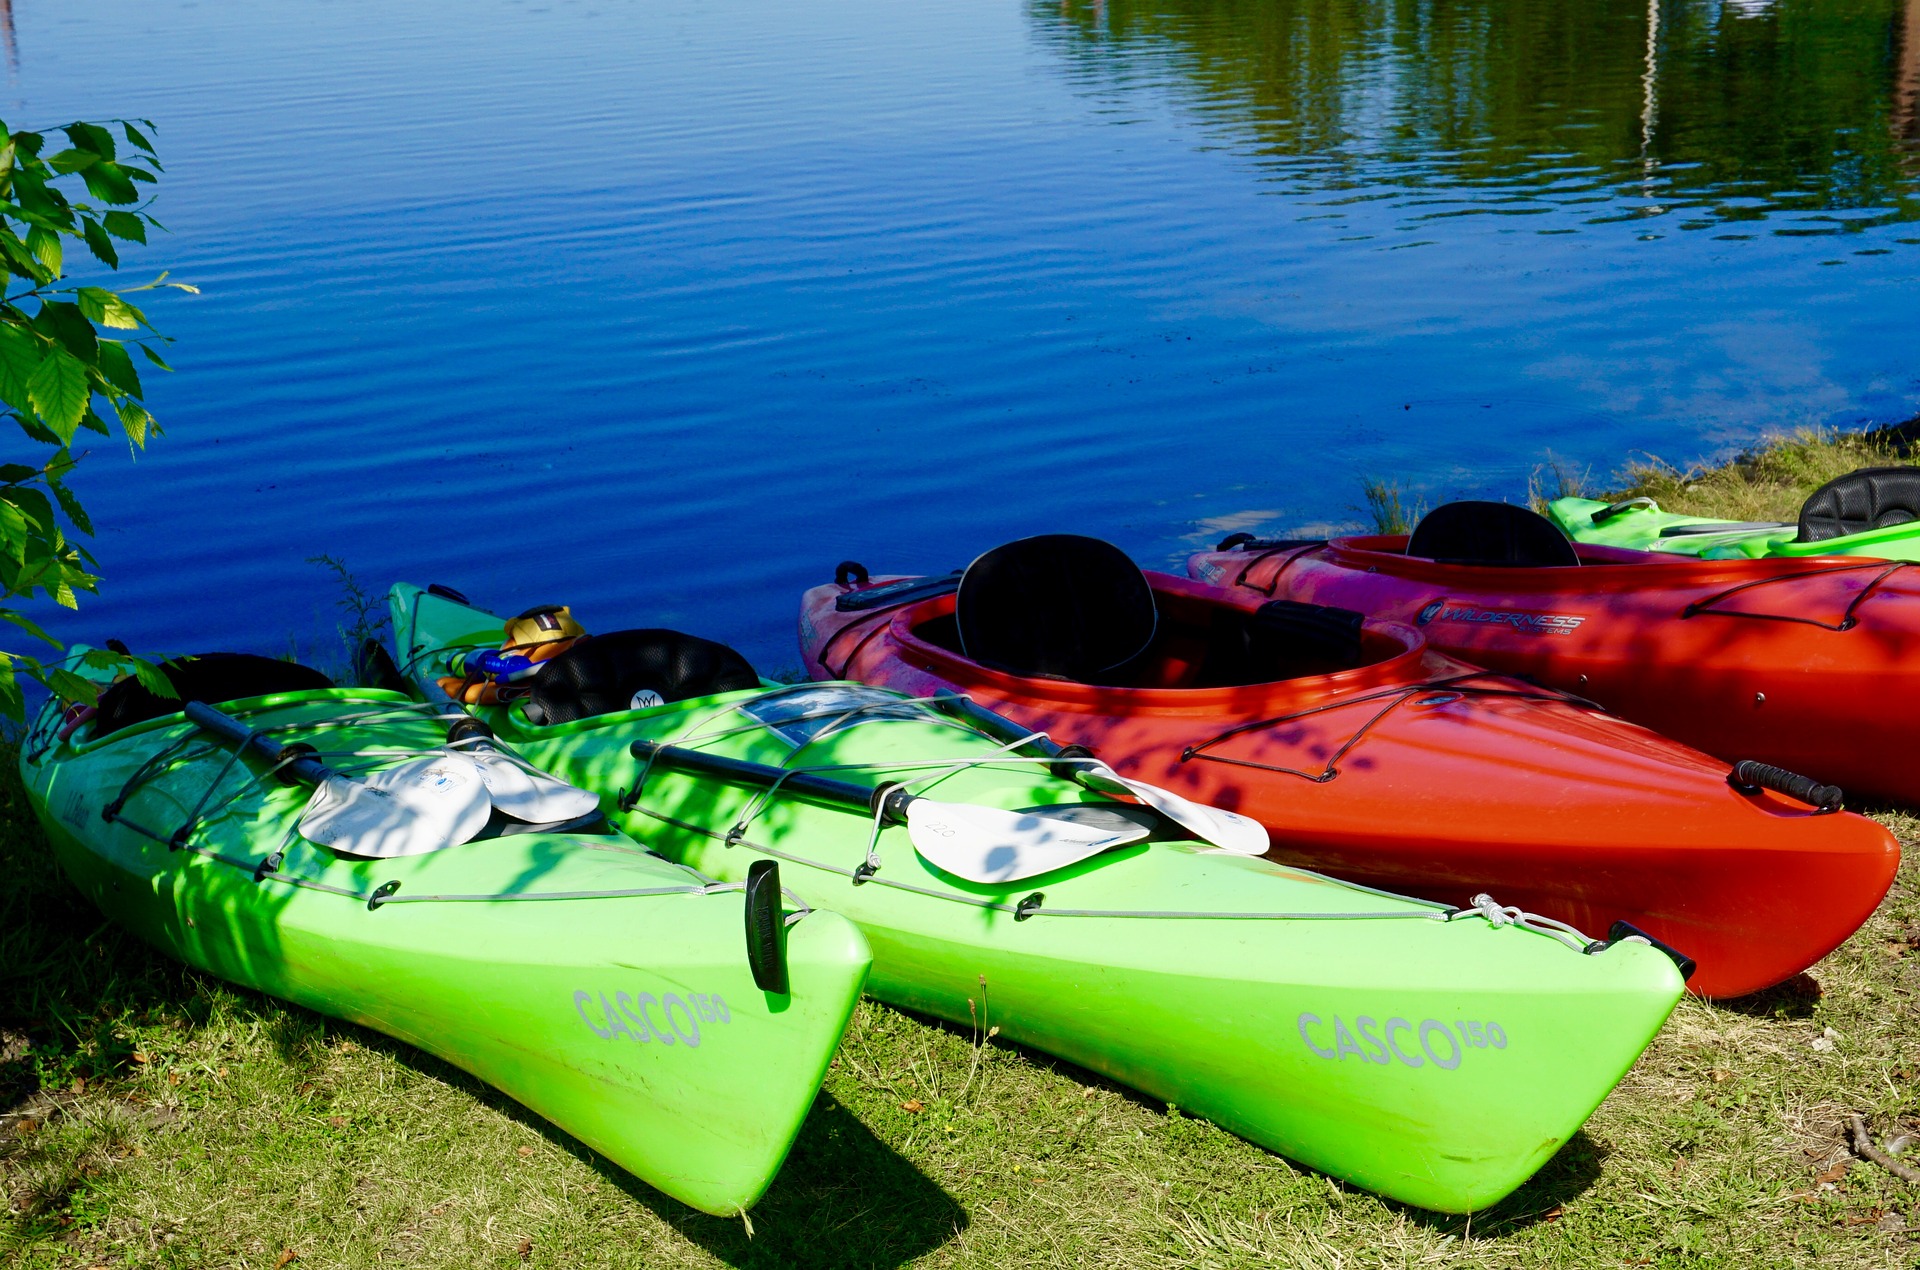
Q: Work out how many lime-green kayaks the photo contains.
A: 3